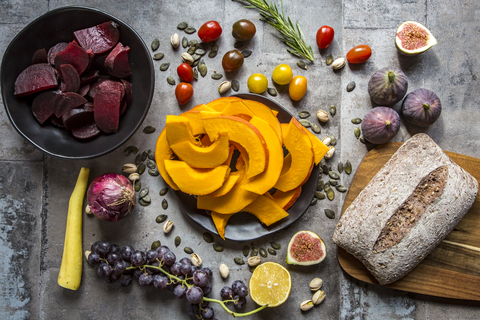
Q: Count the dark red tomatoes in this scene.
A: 2